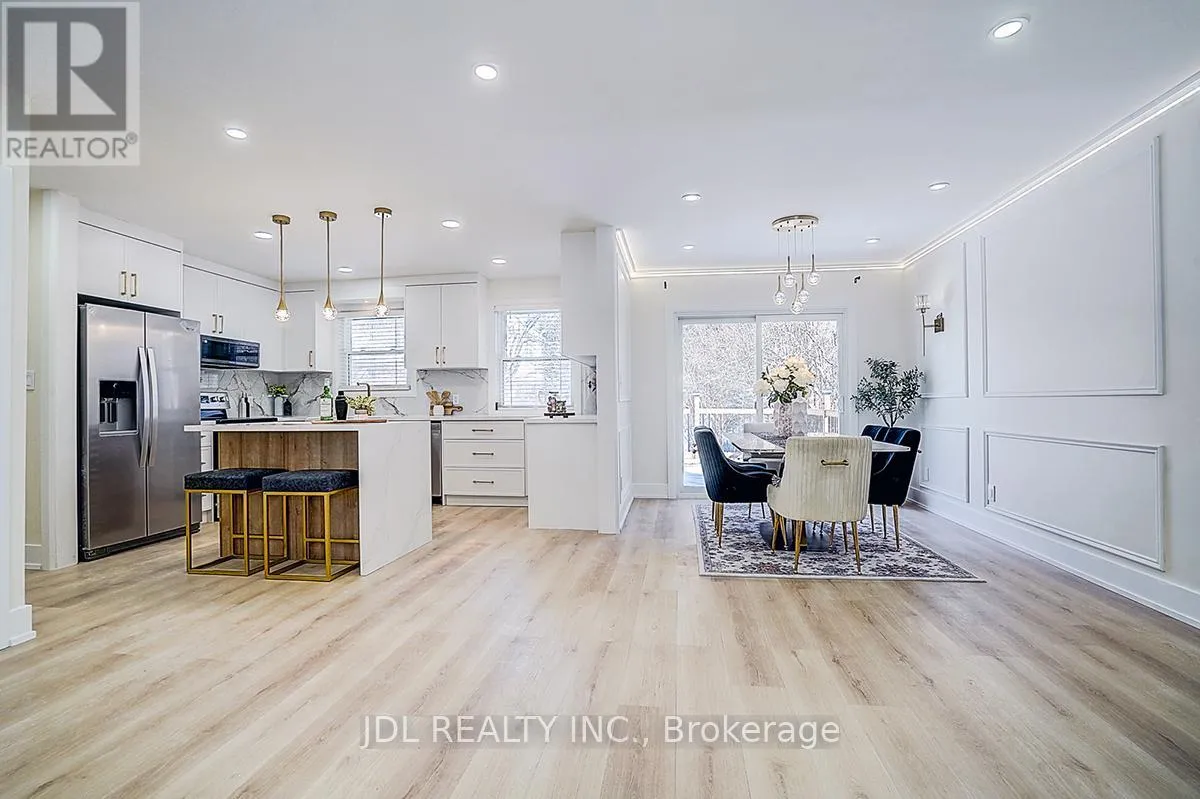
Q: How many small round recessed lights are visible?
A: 11